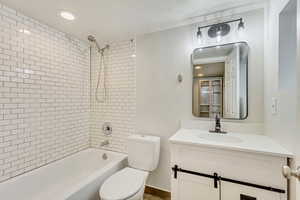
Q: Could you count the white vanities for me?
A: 1